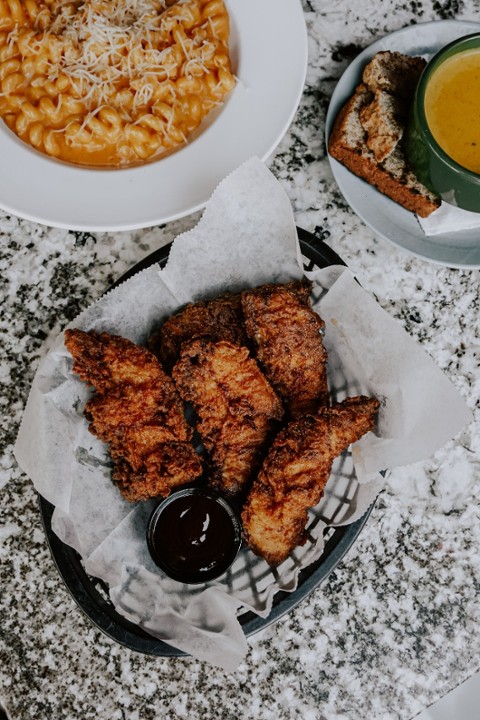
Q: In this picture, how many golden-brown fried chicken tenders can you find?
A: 5